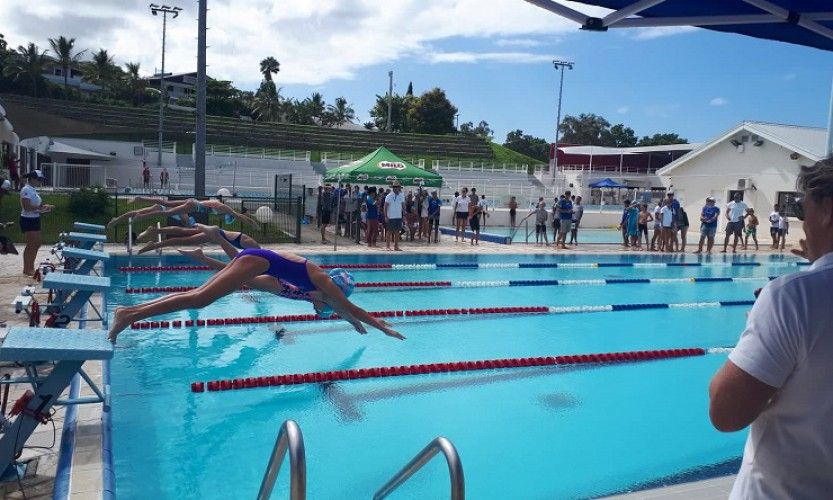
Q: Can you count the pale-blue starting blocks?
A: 5